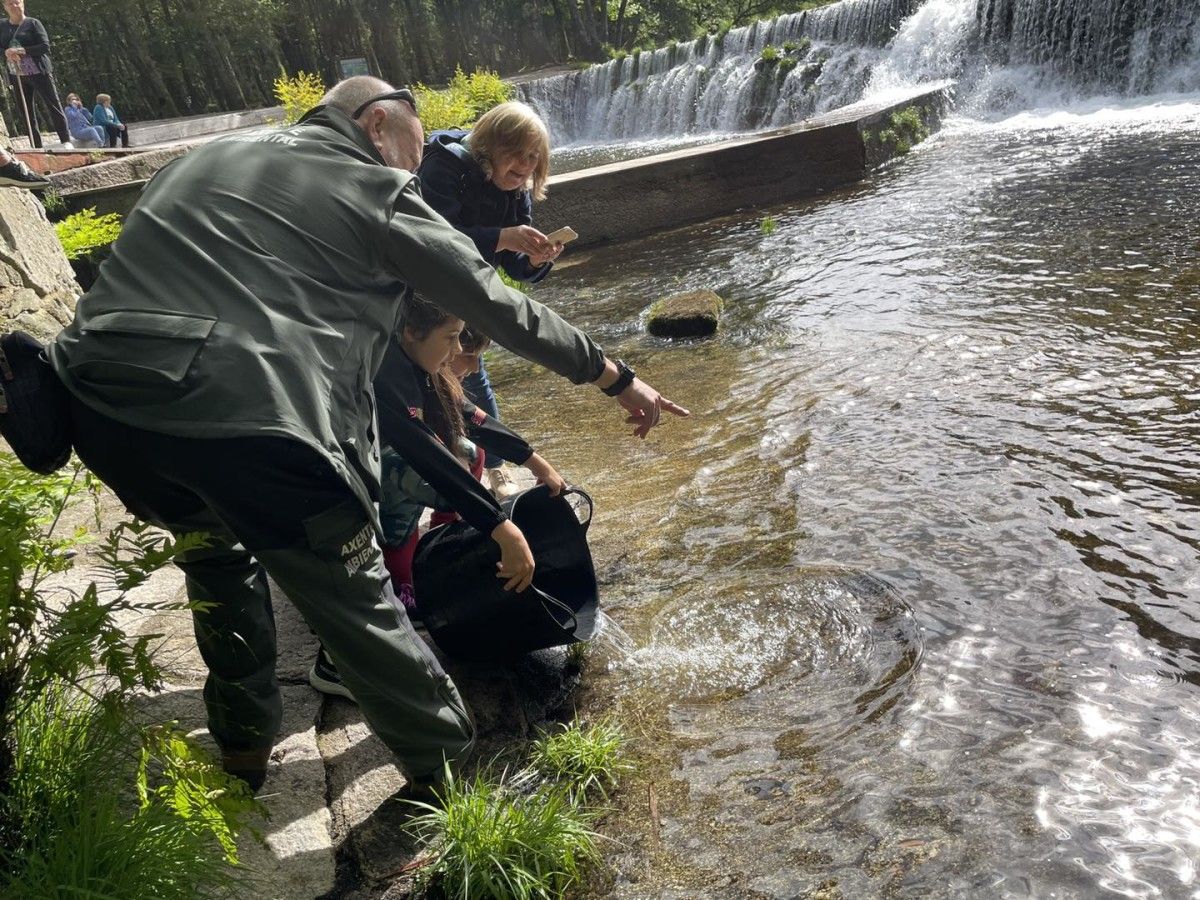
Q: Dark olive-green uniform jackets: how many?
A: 1